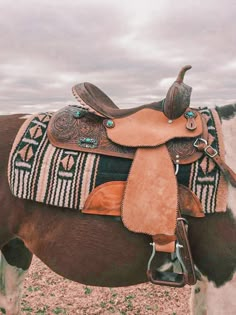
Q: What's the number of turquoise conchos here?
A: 4